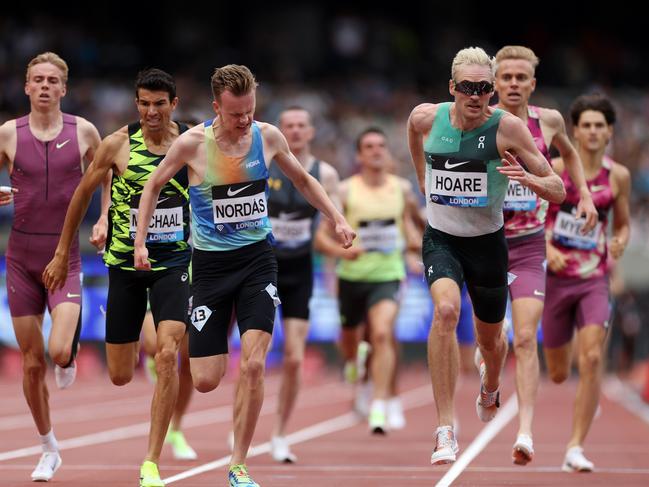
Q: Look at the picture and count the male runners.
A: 8